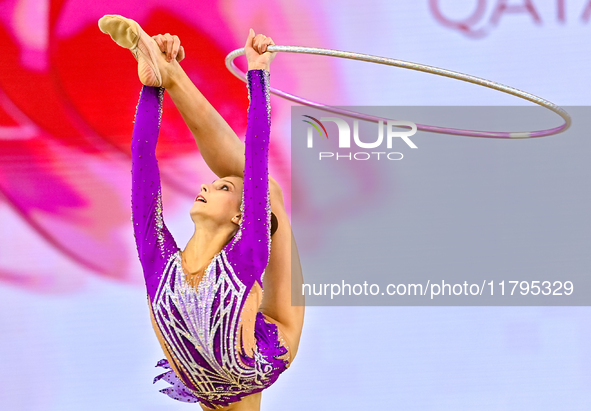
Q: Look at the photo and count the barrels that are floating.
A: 0